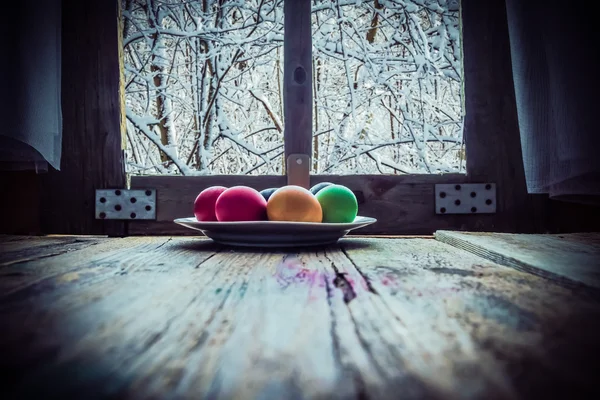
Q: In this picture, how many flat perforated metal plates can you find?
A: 2